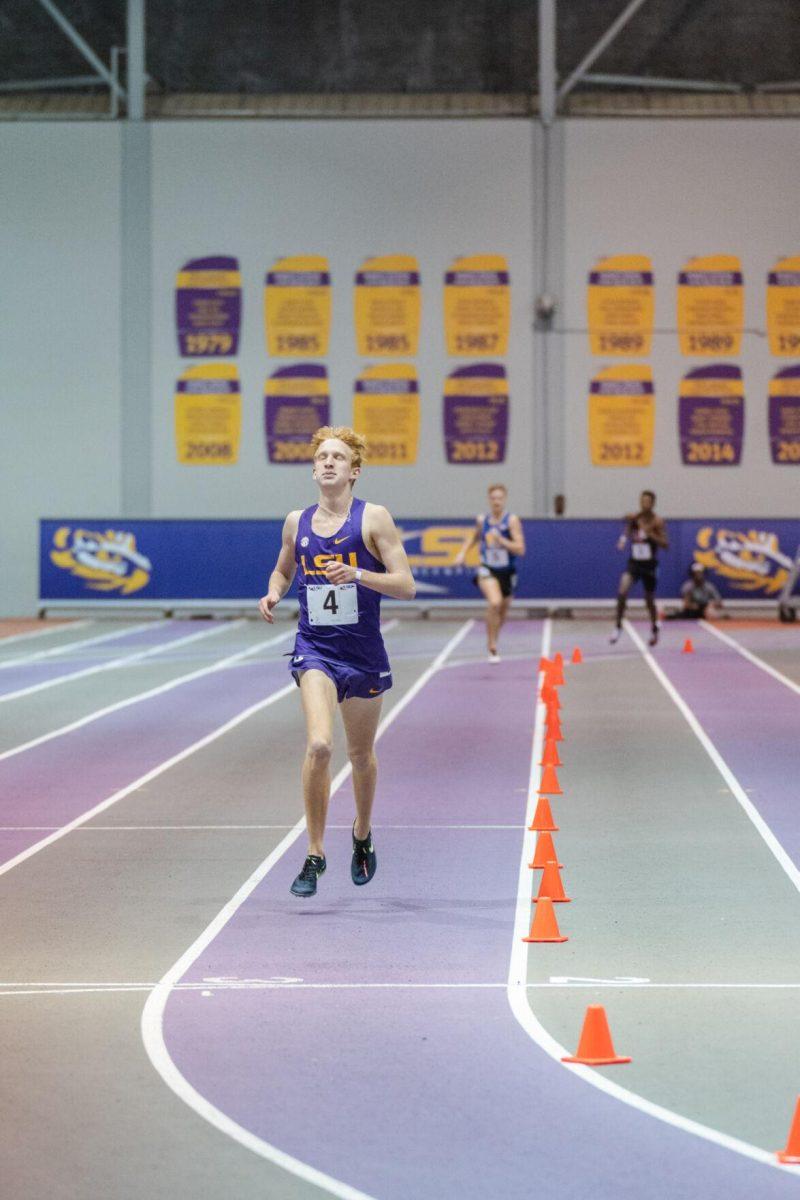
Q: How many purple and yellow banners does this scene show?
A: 14